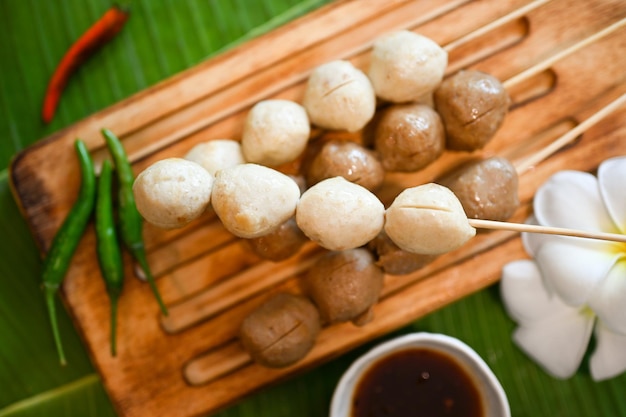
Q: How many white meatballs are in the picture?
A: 8